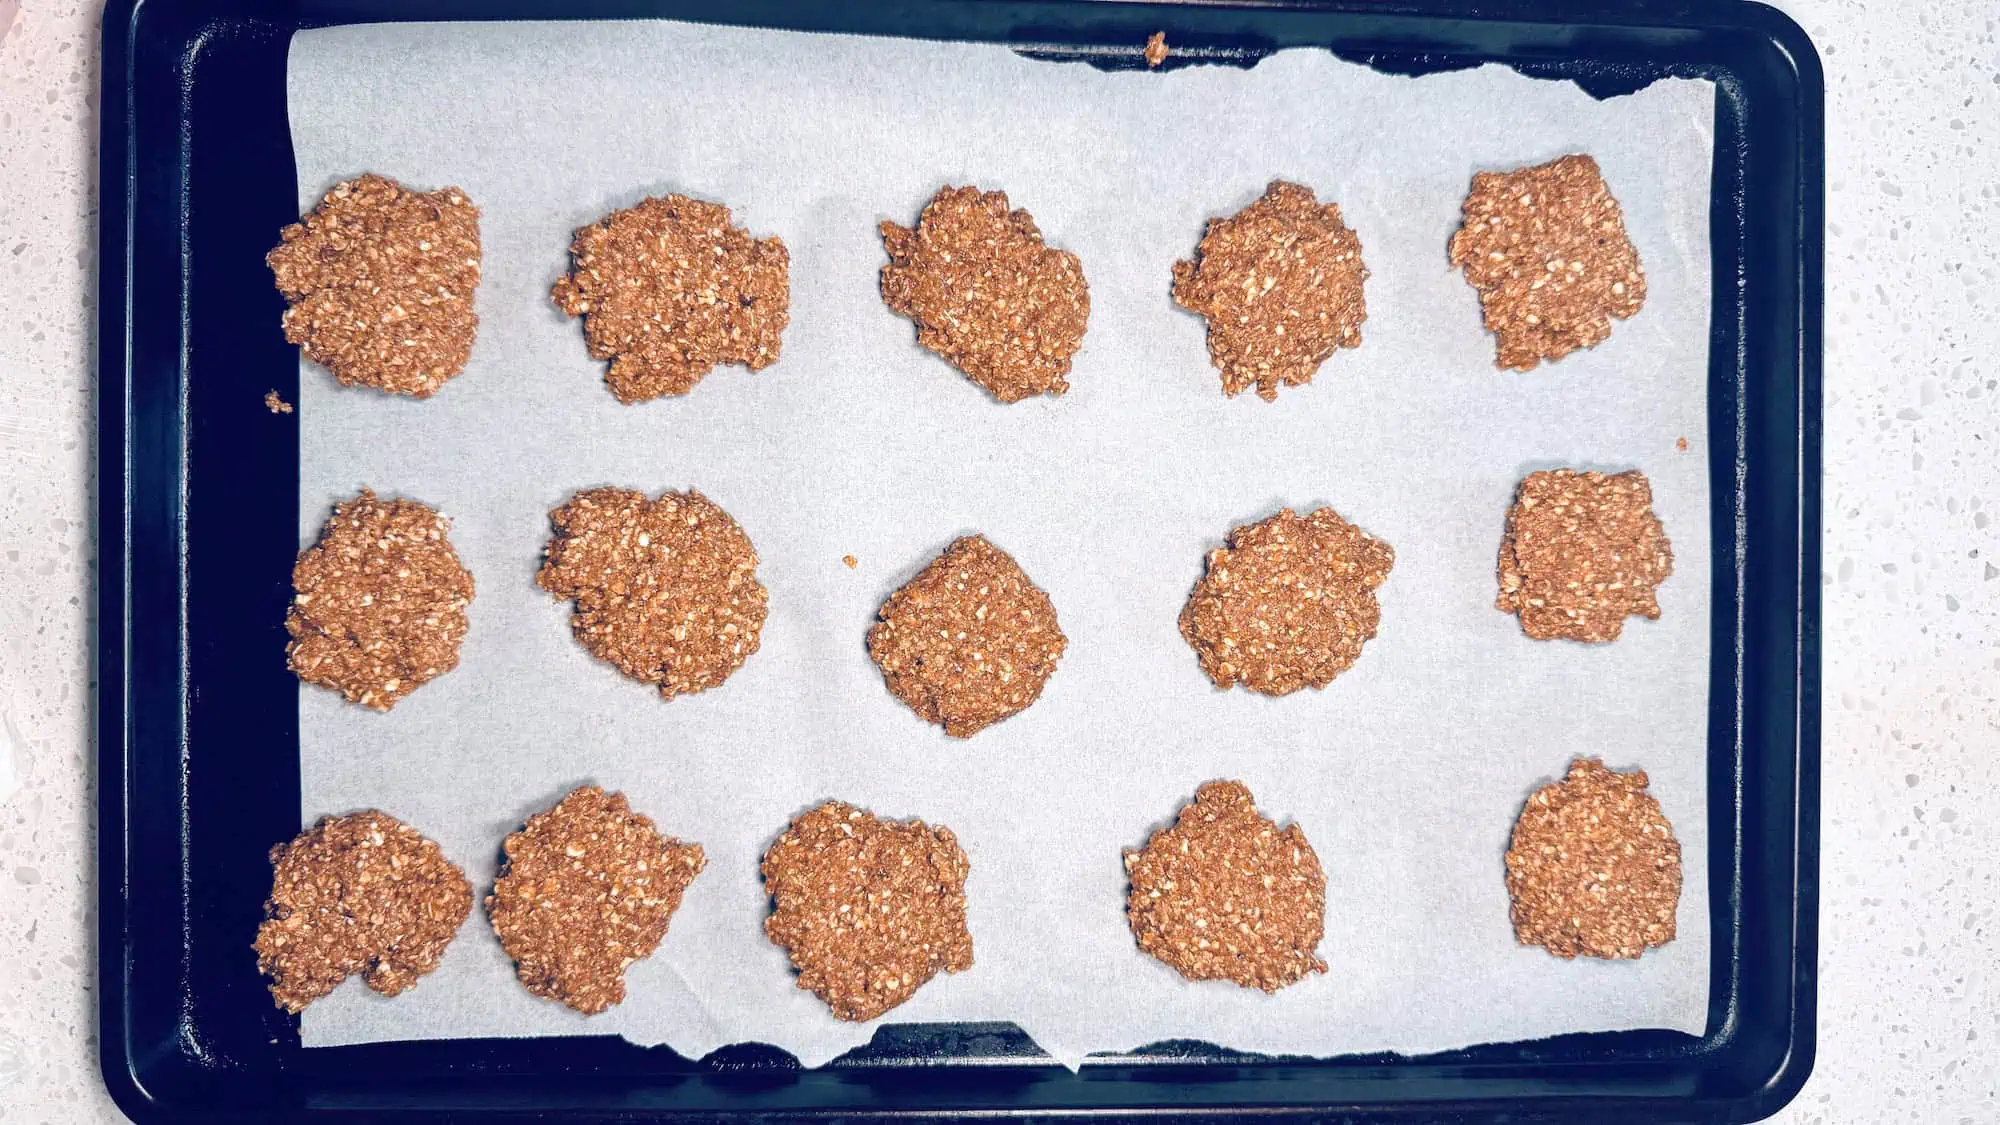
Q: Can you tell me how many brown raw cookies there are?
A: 15